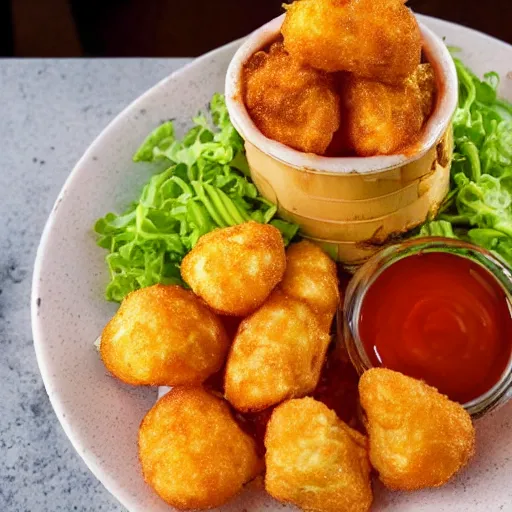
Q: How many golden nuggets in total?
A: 10